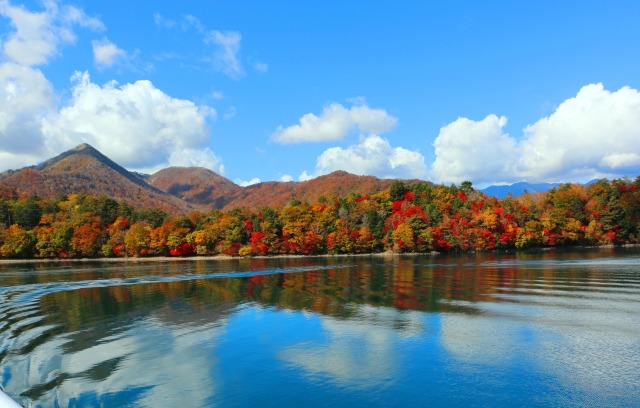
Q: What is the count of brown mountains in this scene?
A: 3